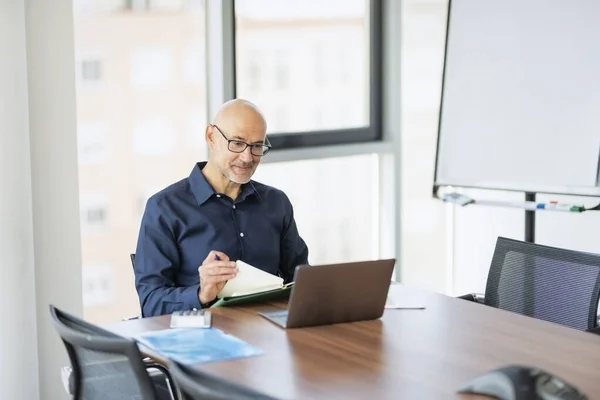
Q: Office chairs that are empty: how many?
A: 3